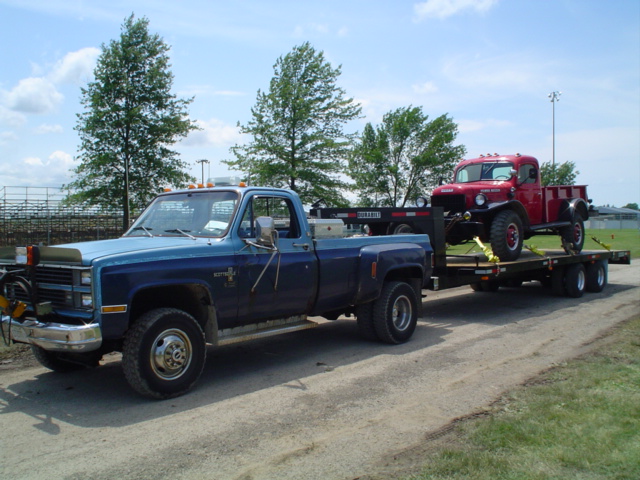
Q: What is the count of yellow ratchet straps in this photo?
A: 3